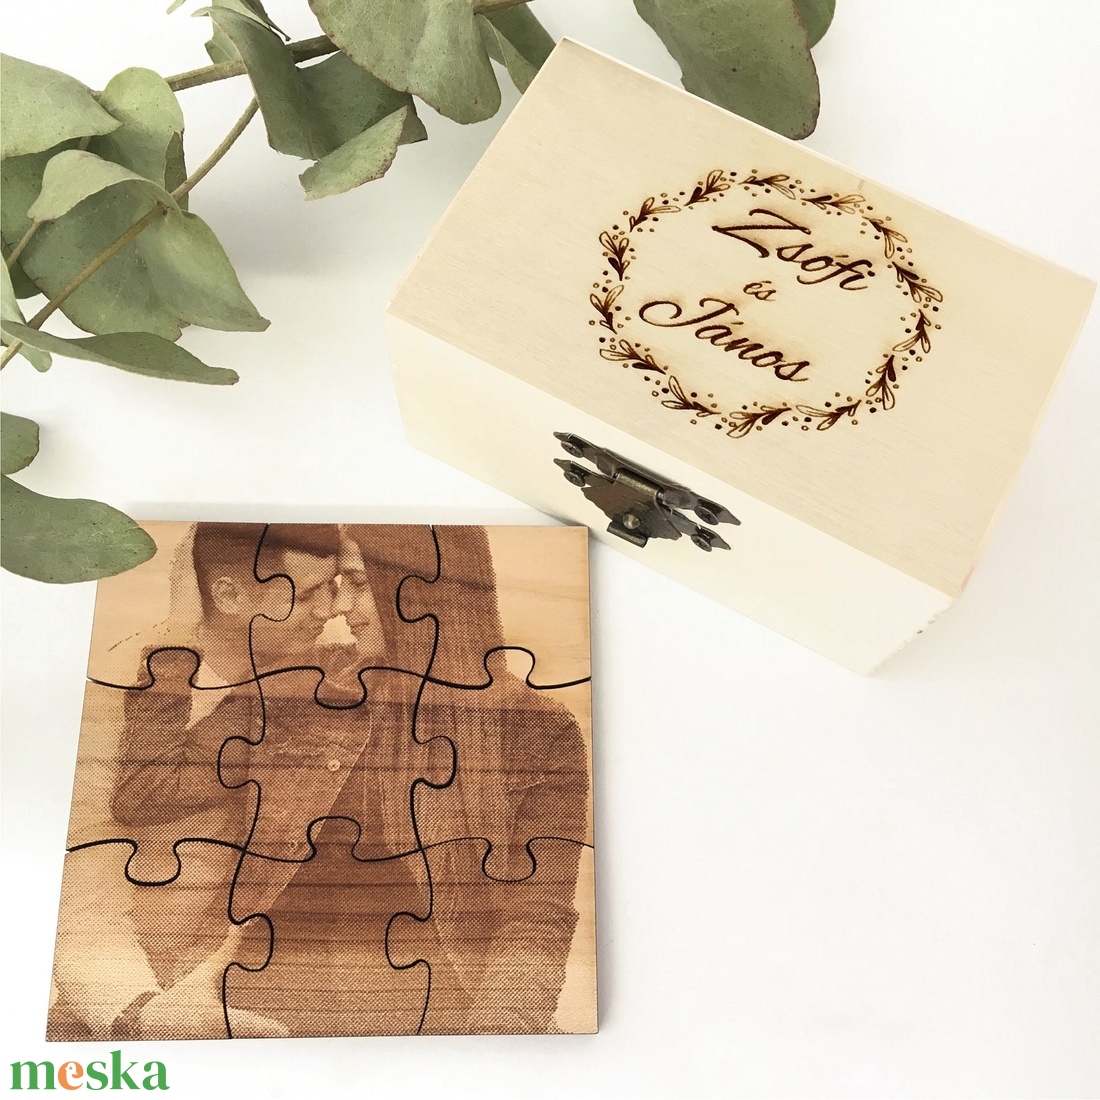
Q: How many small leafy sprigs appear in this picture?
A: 14